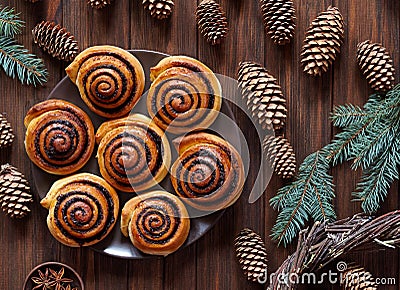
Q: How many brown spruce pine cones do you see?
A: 13